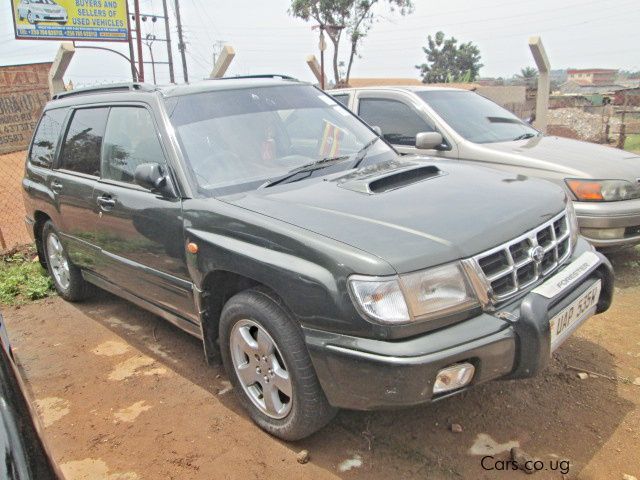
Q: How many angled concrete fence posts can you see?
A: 4